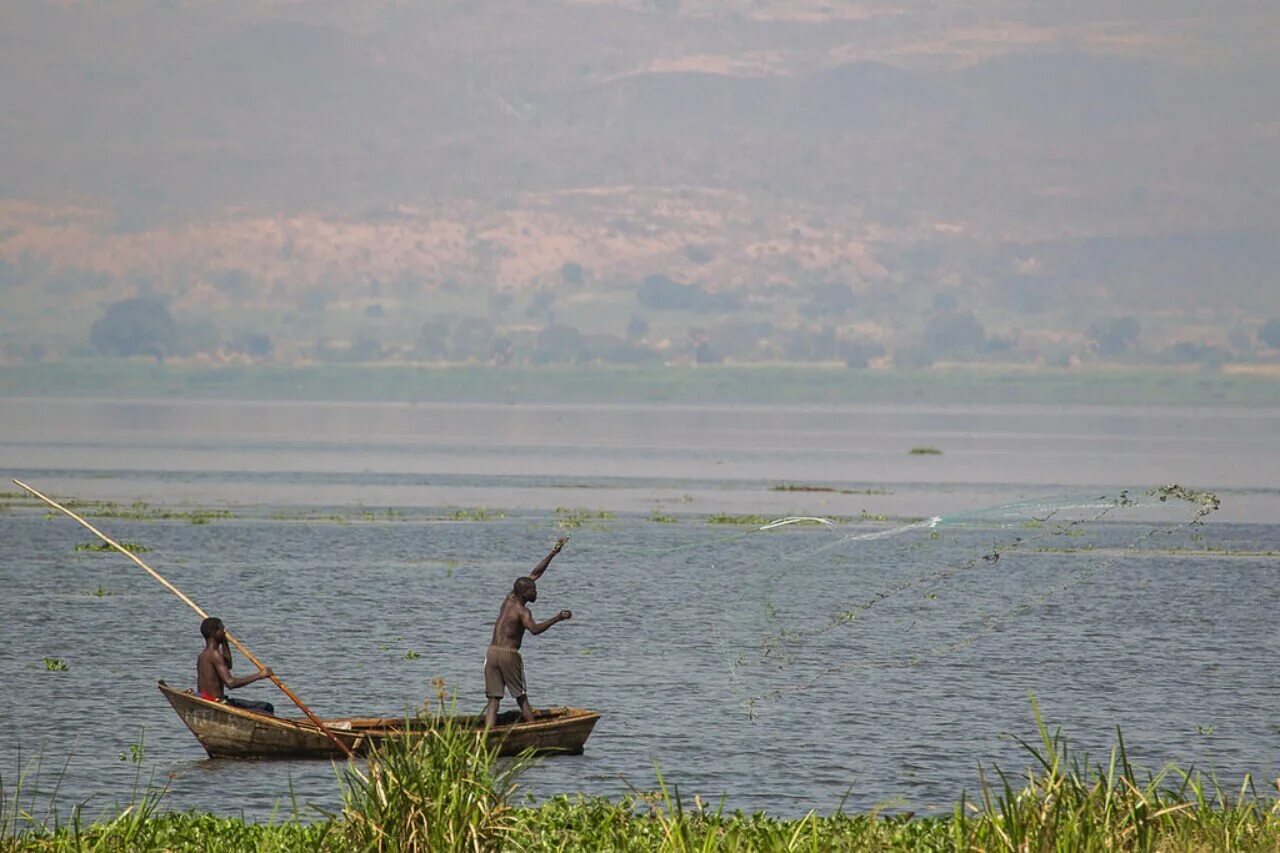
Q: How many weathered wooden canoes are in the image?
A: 1